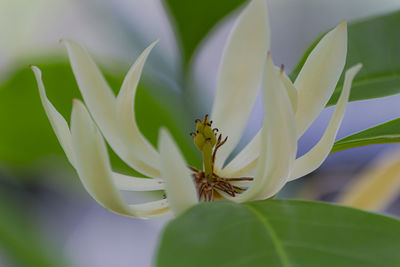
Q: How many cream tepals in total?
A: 10